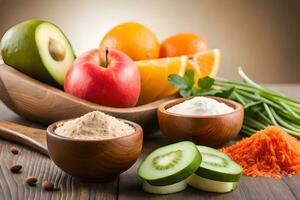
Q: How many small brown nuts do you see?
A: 4